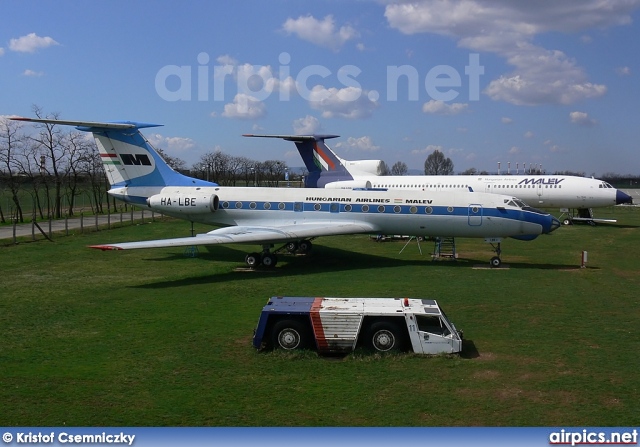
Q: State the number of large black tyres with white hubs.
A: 2